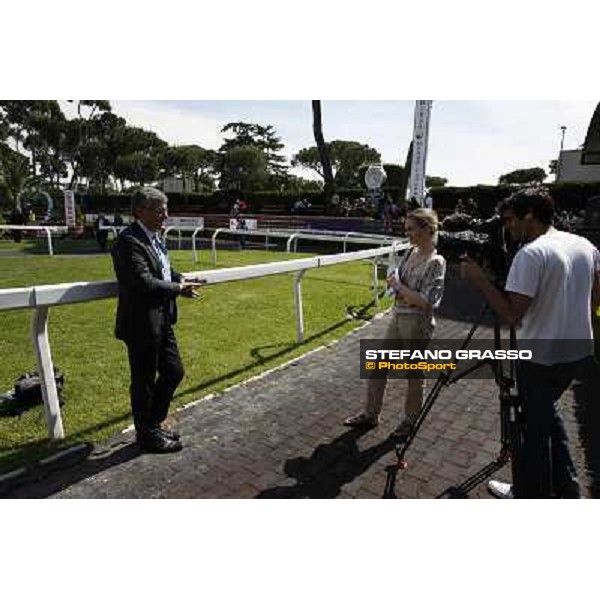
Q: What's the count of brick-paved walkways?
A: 1